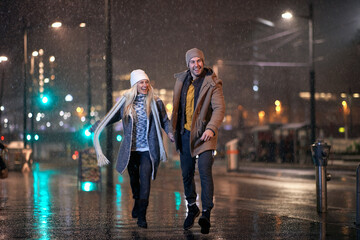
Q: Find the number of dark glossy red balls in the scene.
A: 0